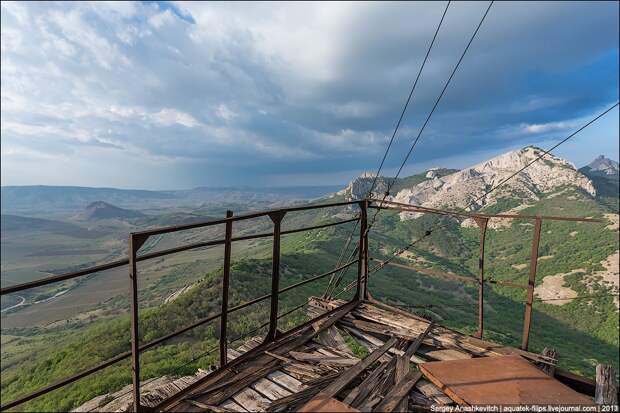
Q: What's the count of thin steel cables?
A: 3